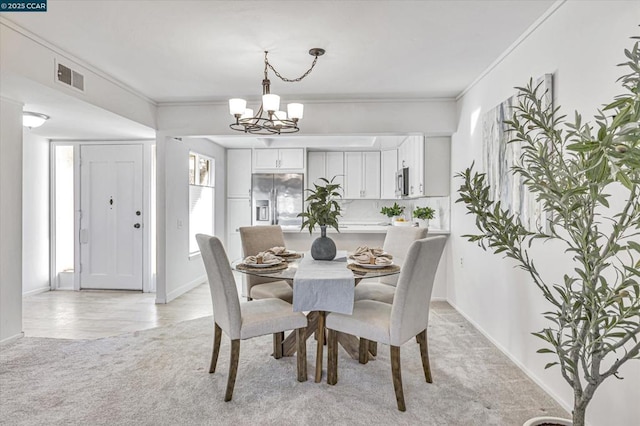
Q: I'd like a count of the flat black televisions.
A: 0